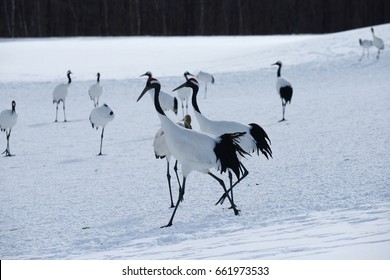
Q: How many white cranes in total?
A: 13